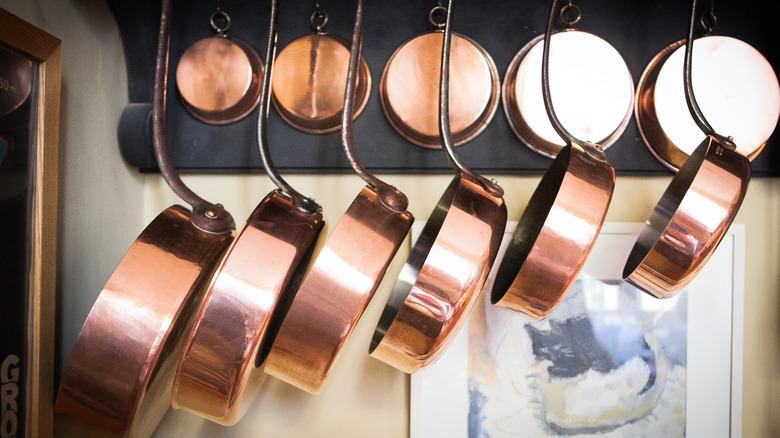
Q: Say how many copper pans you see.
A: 11